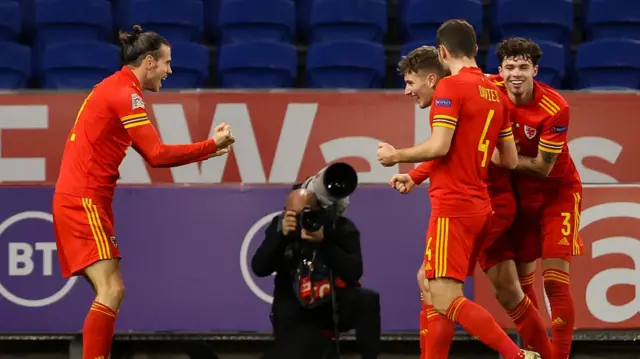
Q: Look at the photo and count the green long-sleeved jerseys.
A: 0